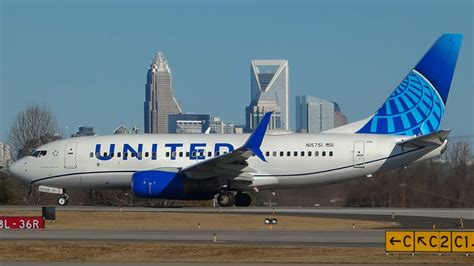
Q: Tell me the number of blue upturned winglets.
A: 1